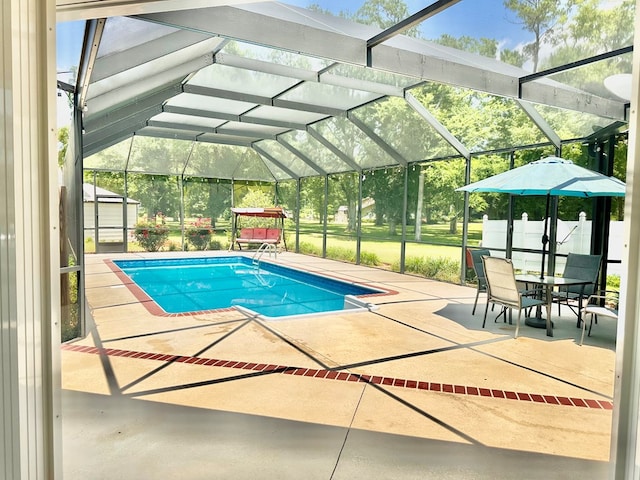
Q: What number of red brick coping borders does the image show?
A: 2